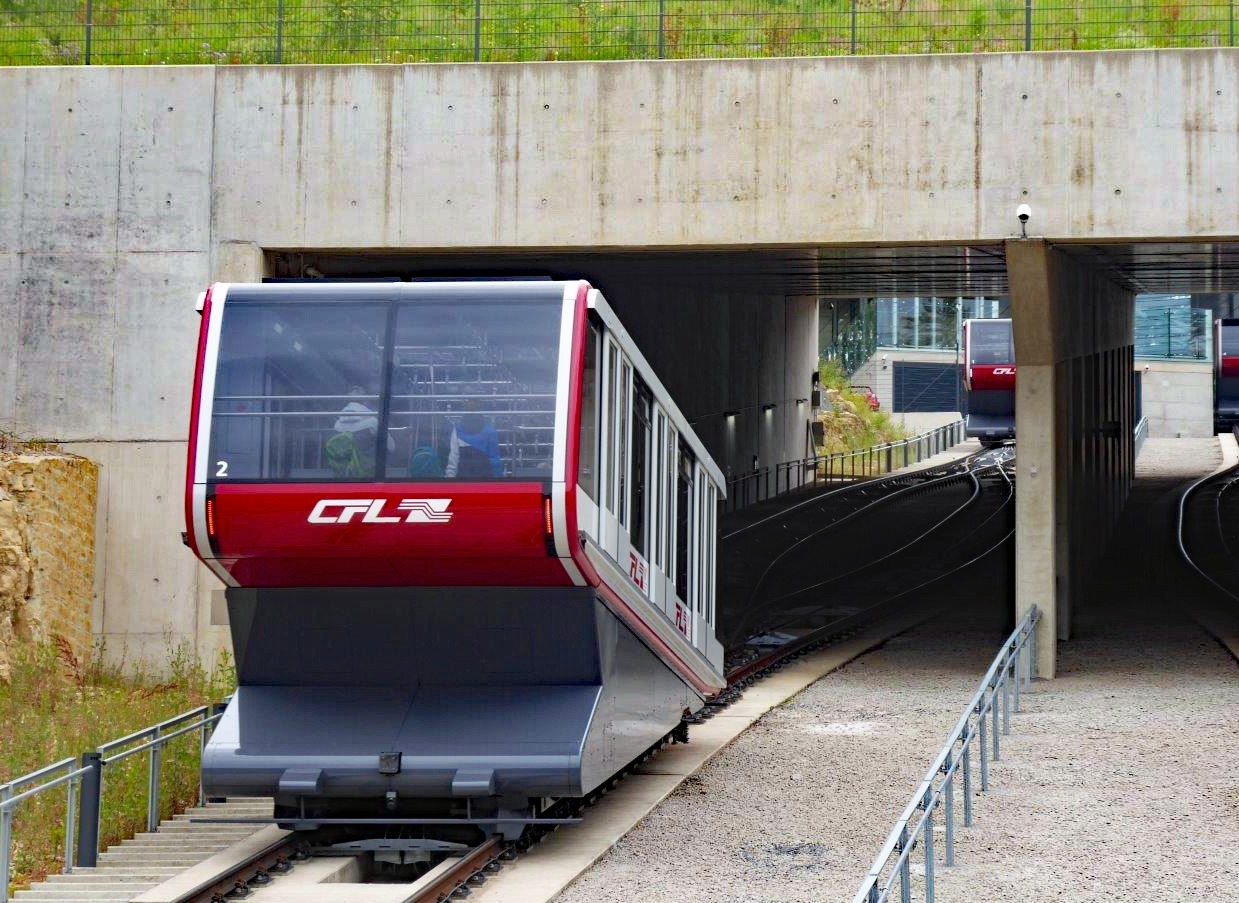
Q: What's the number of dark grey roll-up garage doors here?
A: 1